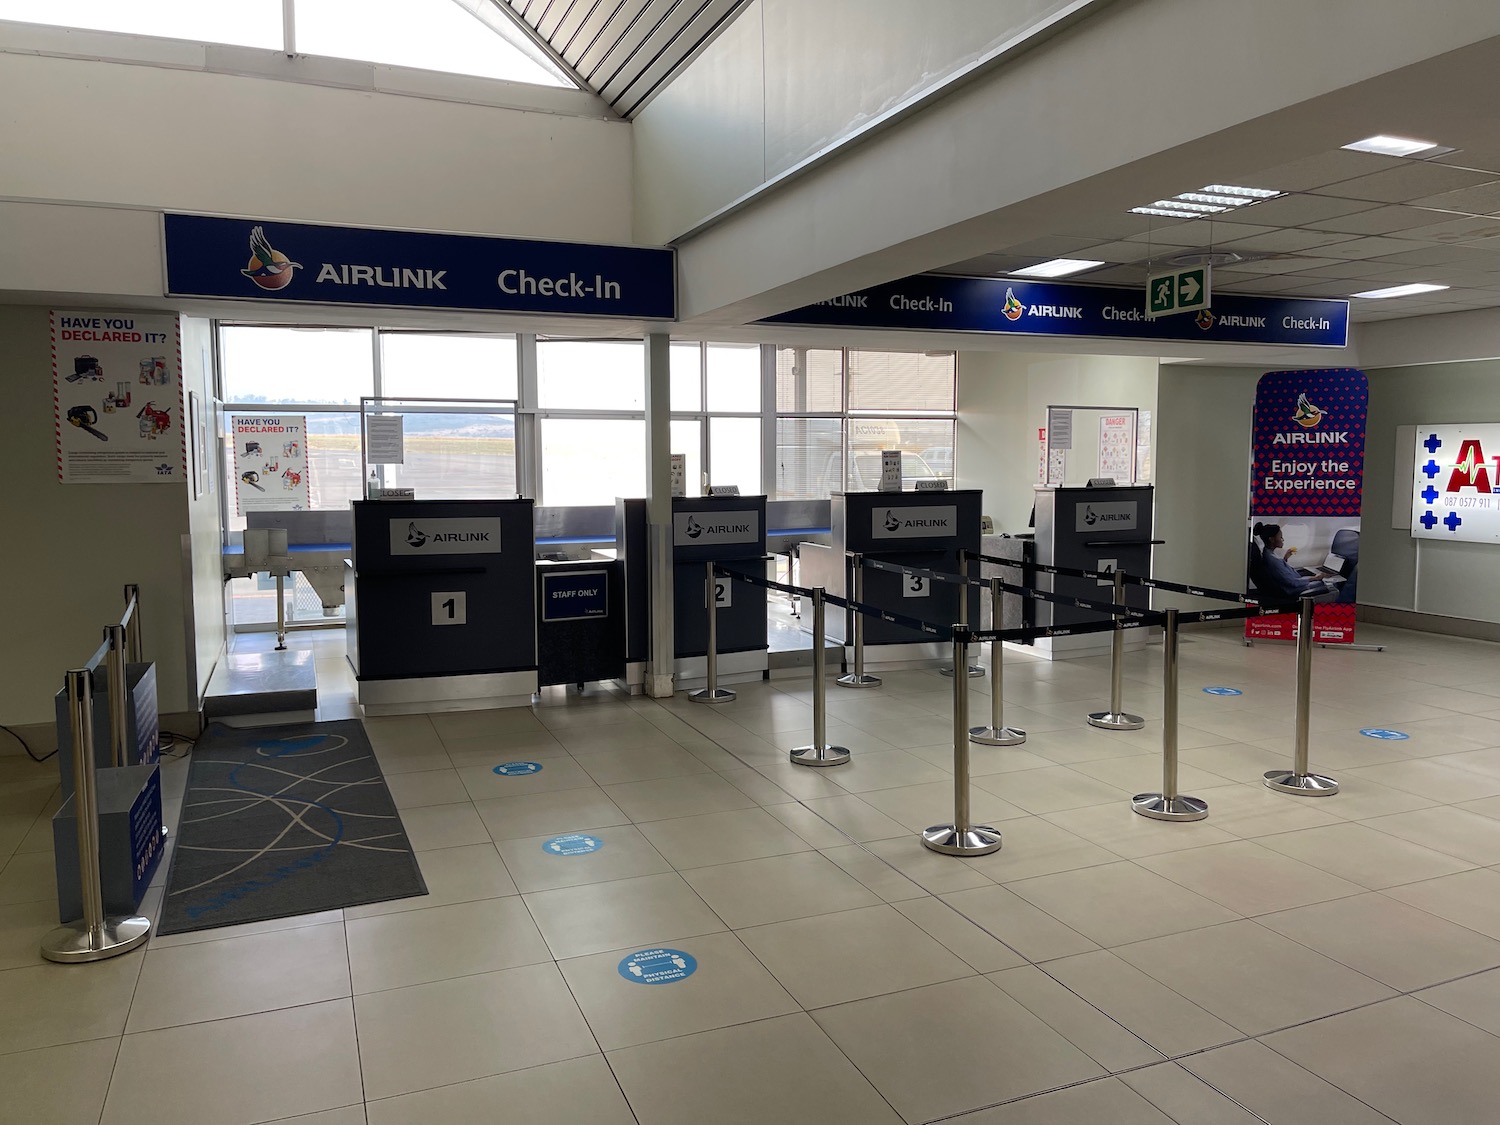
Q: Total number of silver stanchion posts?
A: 12